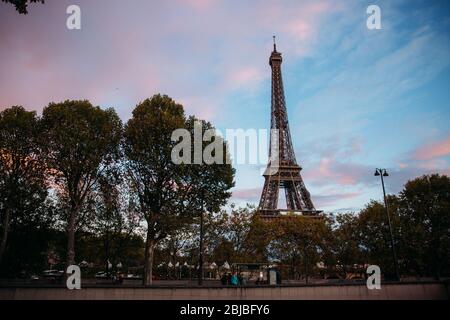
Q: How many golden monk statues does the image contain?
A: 0